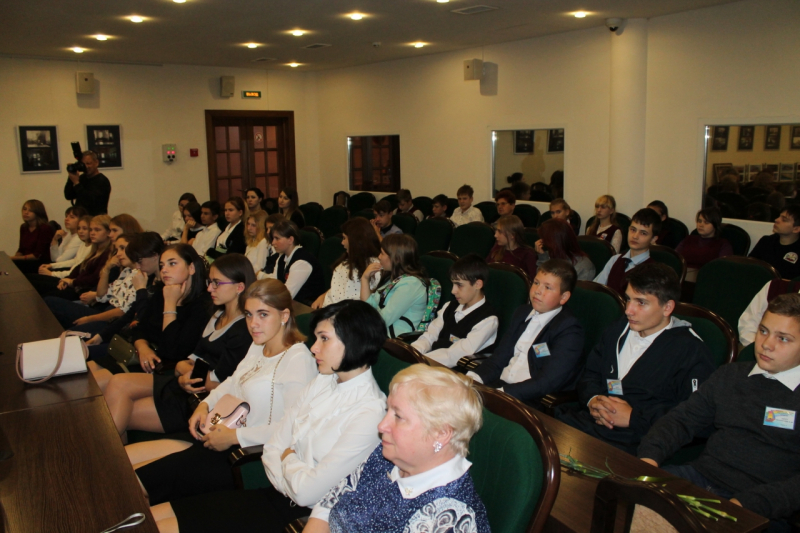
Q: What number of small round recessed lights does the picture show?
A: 11